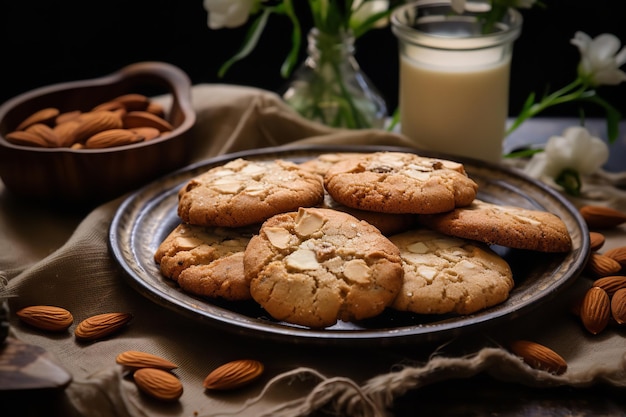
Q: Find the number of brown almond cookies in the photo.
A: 8